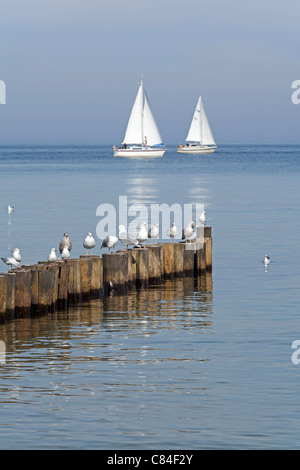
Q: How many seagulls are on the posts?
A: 13